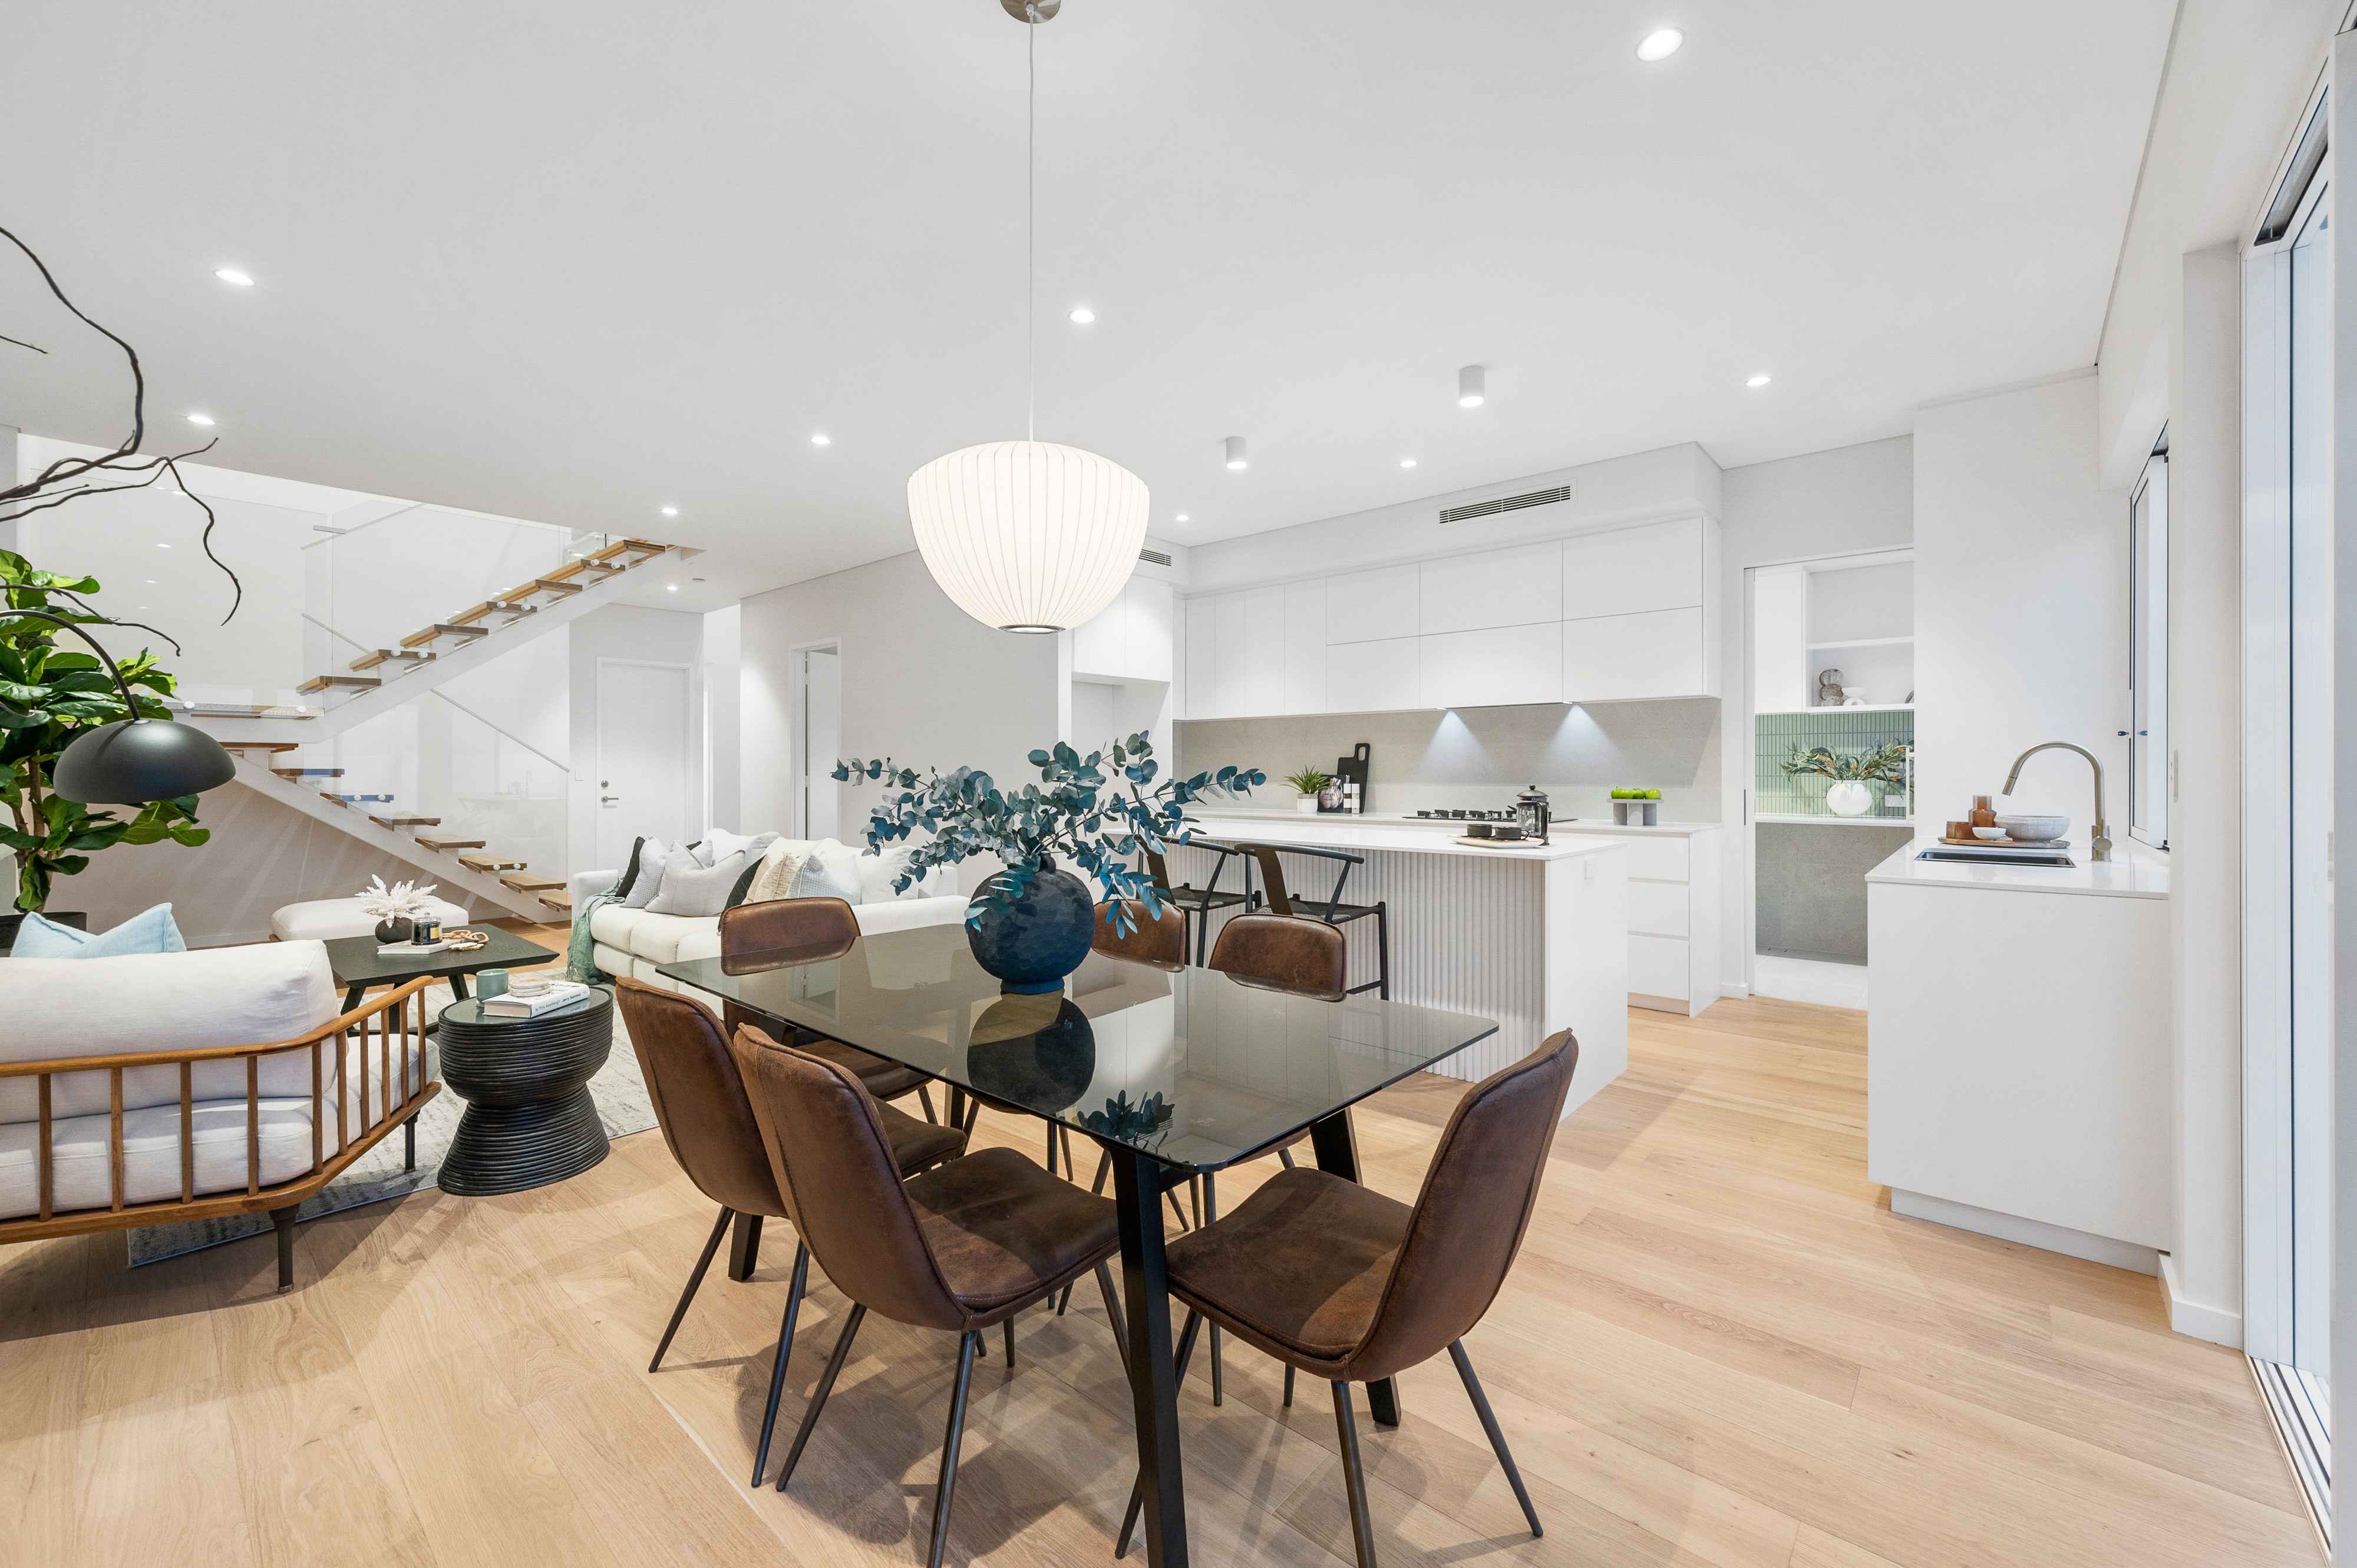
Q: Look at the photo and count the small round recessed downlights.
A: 10